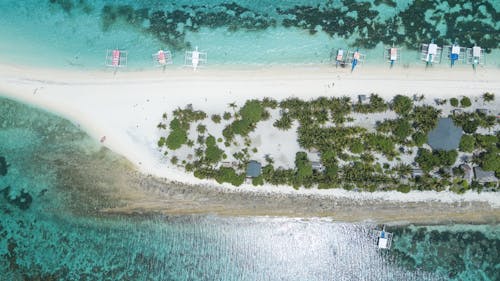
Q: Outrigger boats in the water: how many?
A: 10